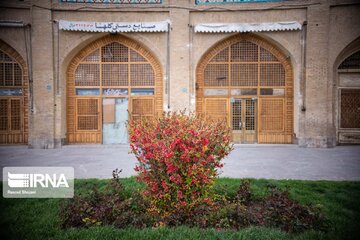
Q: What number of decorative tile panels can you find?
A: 2